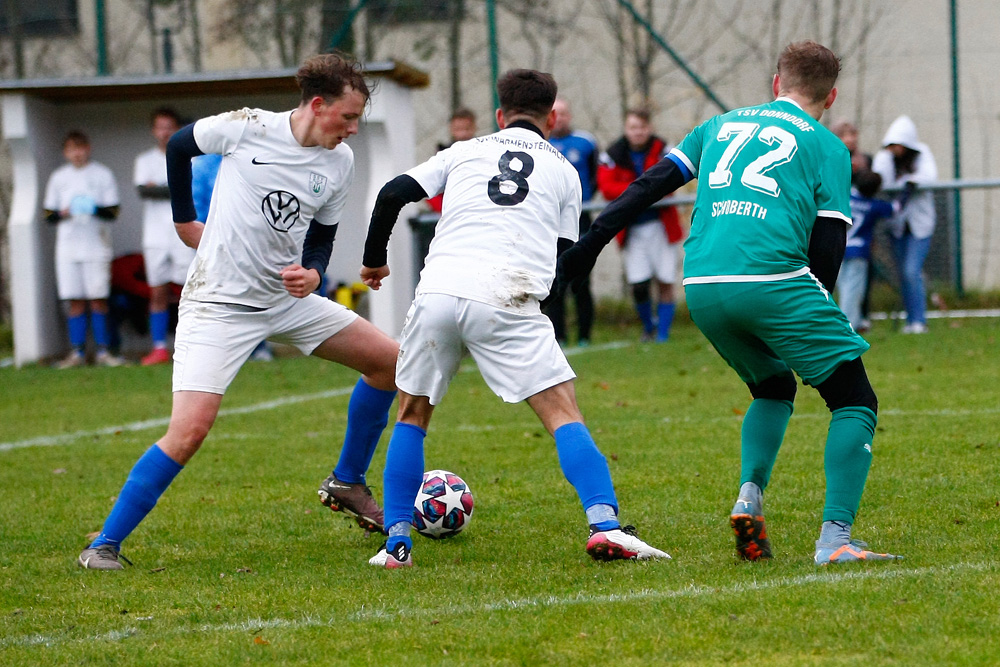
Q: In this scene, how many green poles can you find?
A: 5